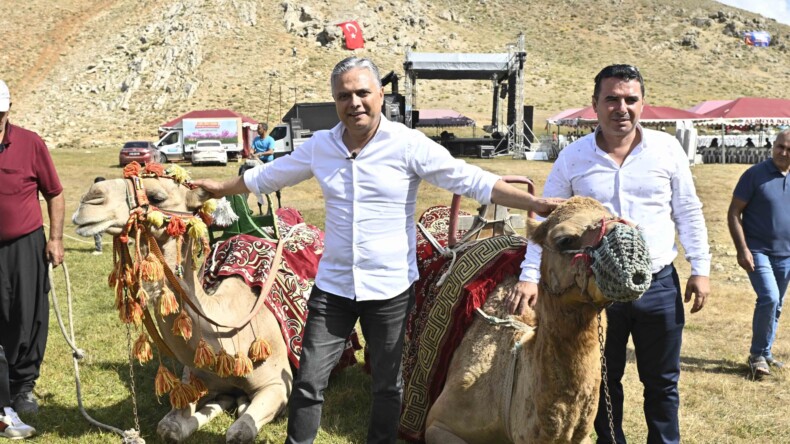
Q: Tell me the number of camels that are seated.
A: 2